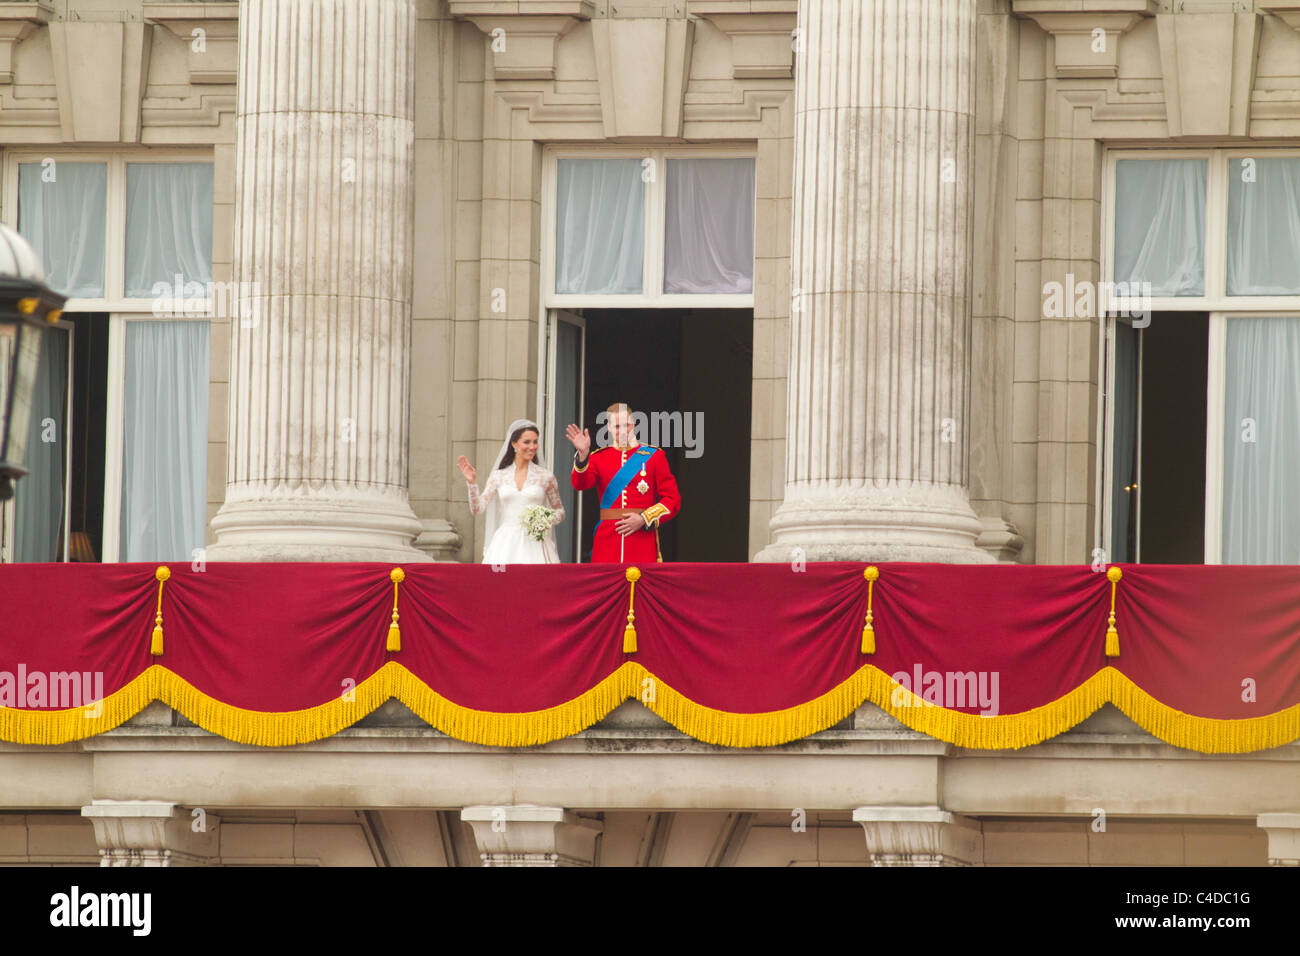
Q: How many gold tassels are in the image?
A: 5